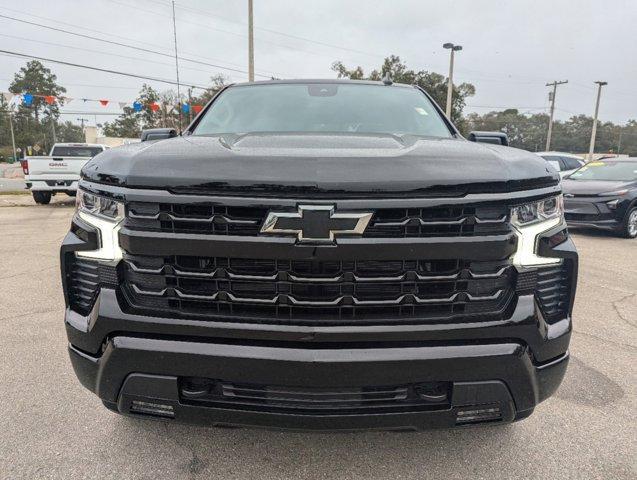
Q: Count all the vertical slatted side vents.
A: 2